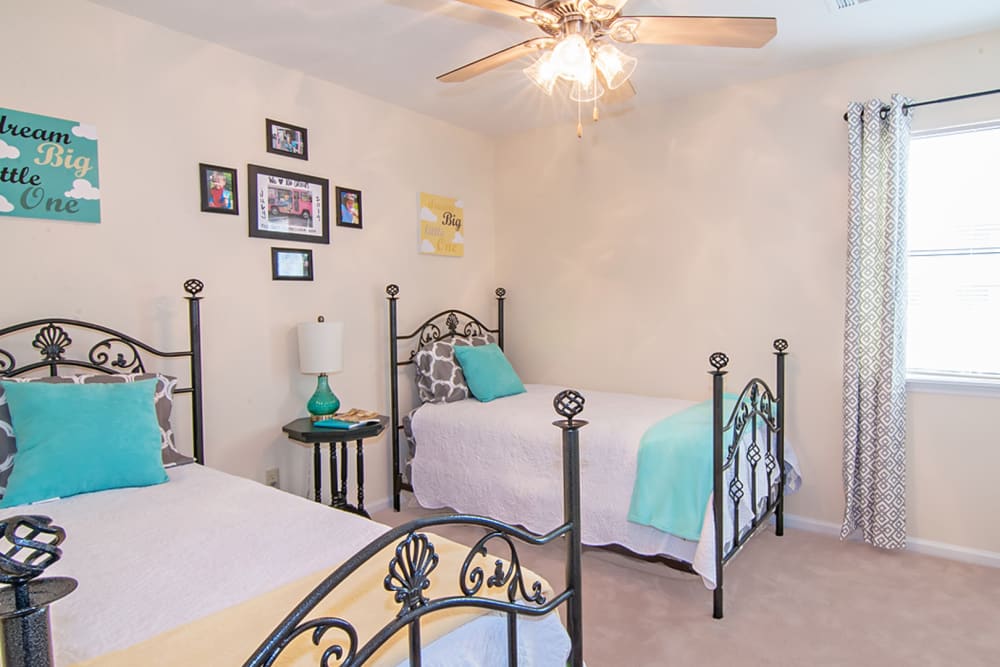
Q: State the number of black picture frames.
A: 5